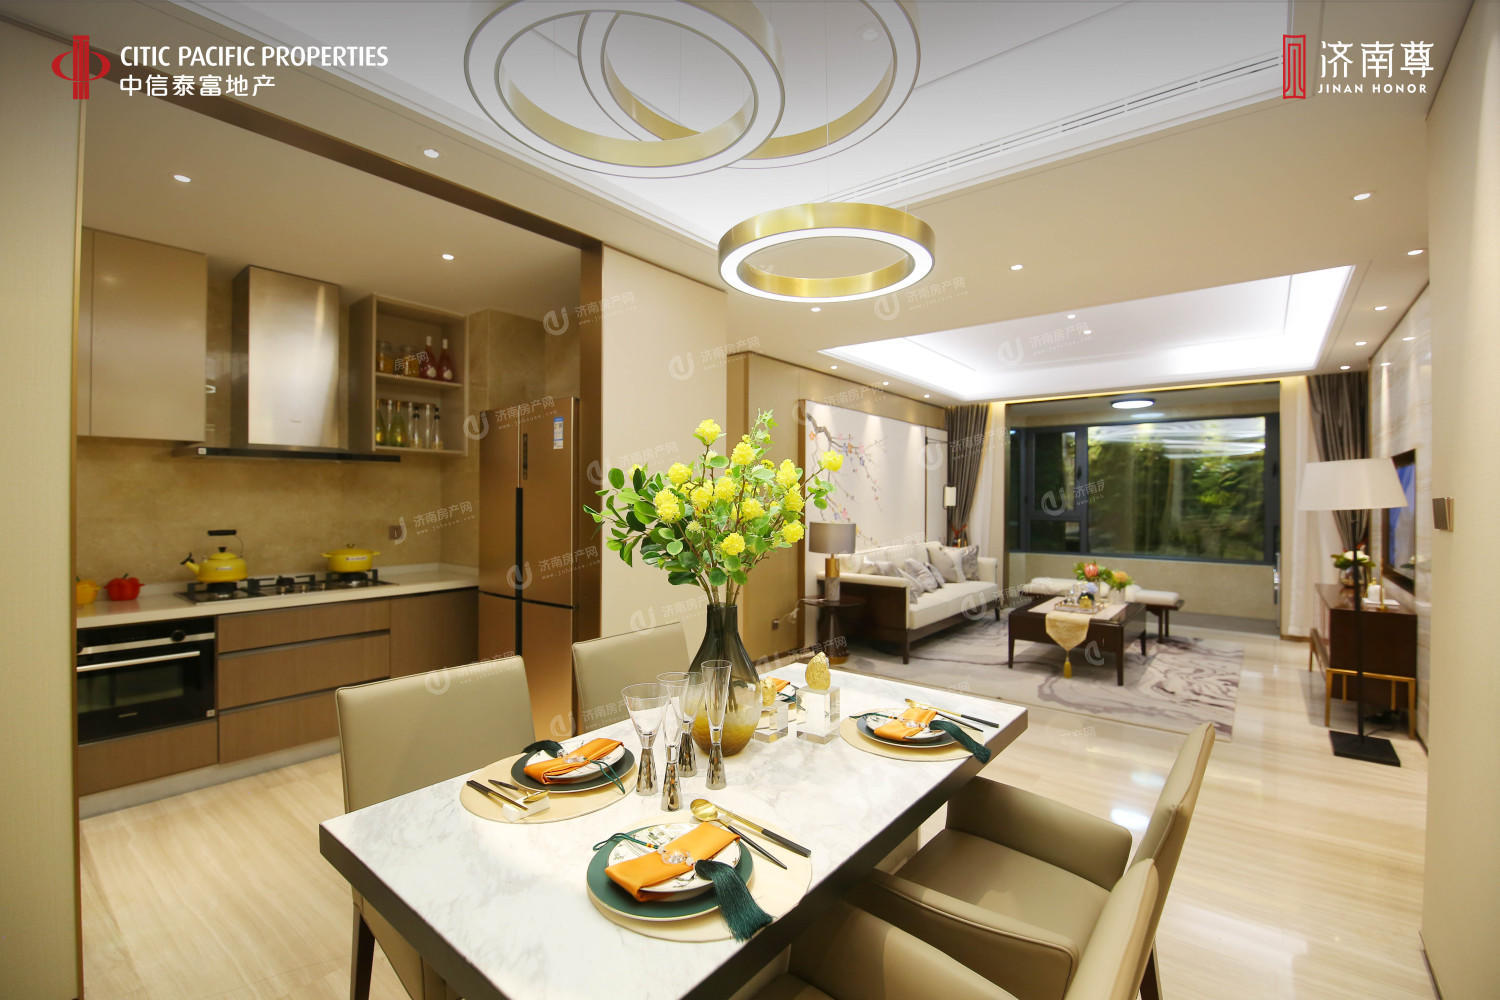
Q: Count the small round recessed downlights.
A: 15